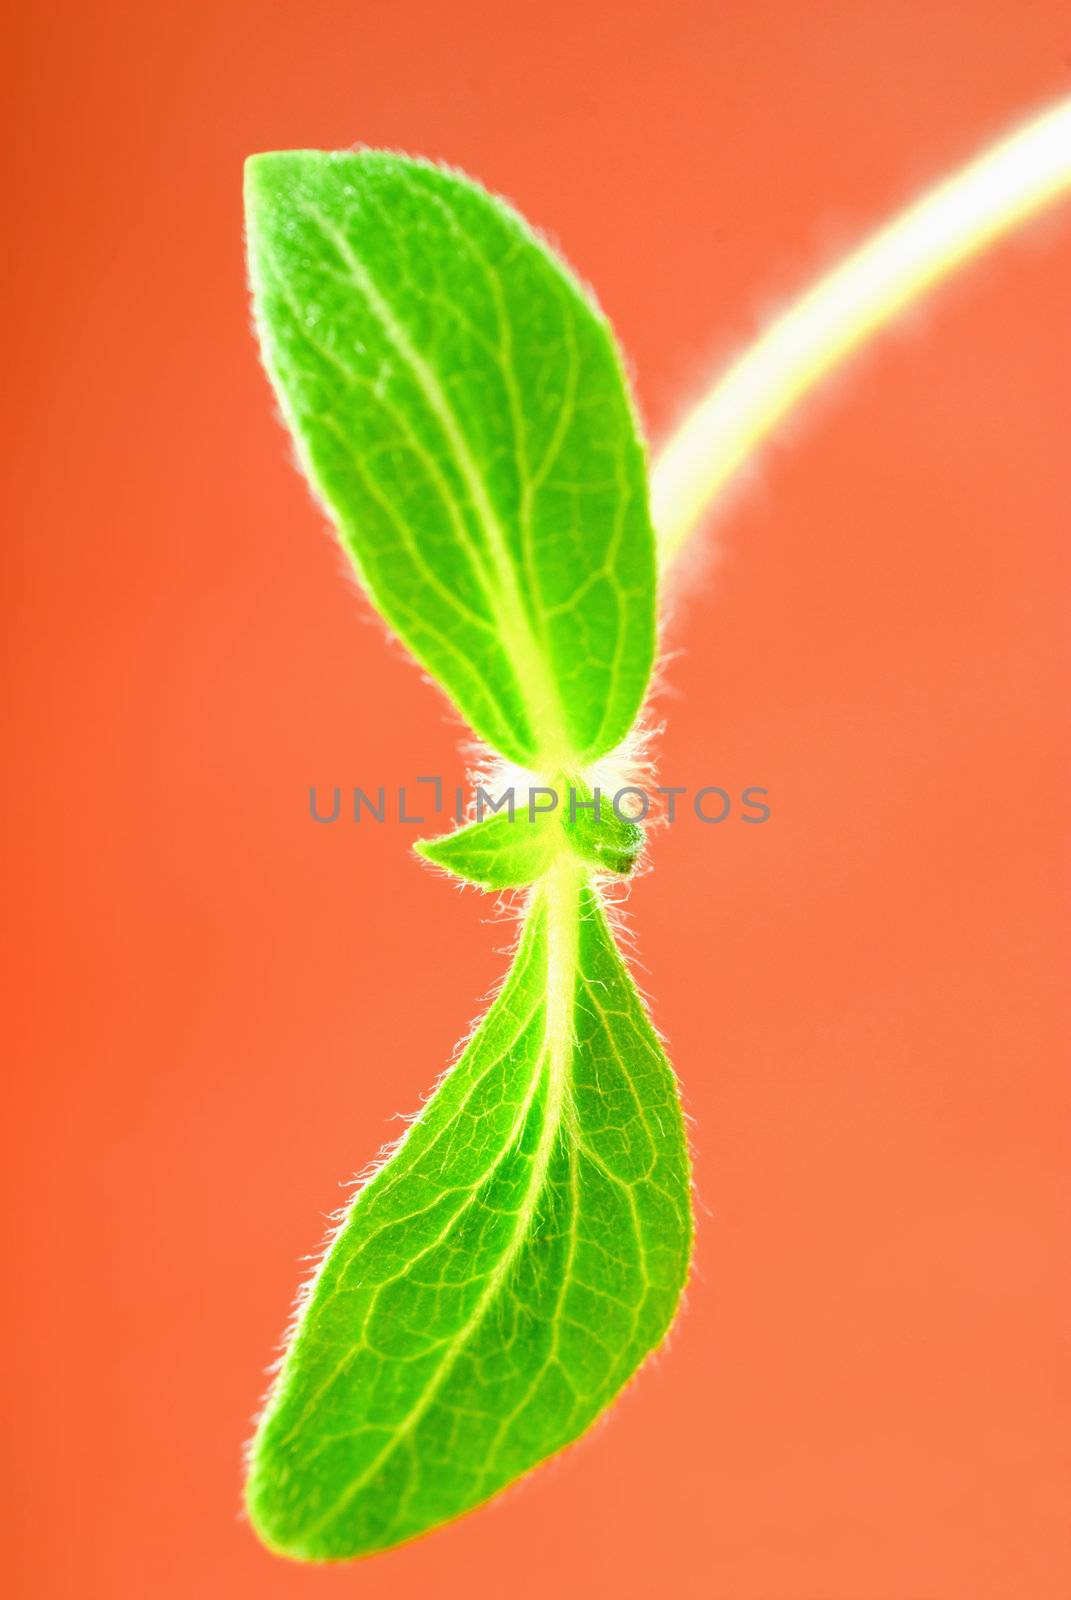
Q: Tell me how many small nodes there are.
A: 2